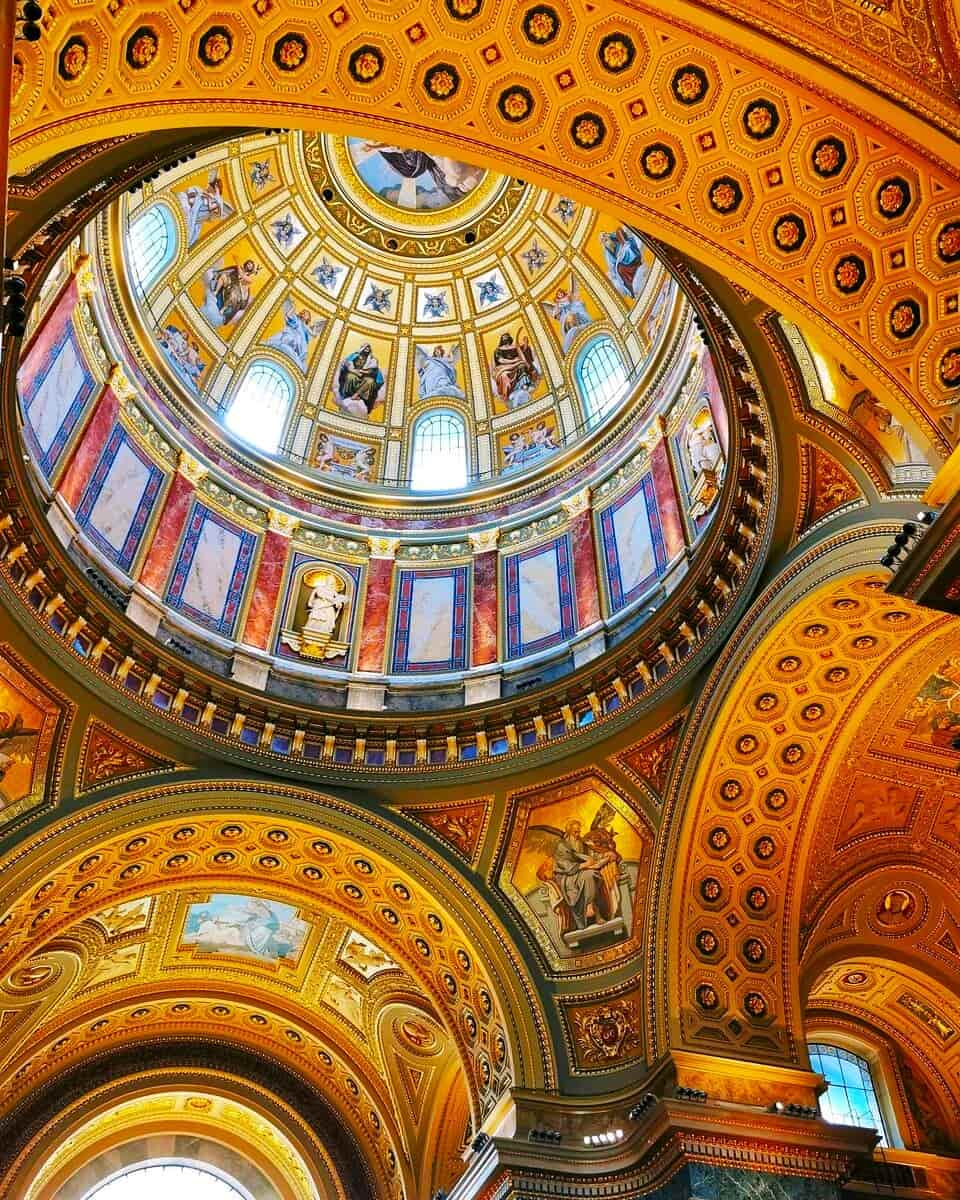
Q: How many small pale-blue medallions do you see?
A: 8